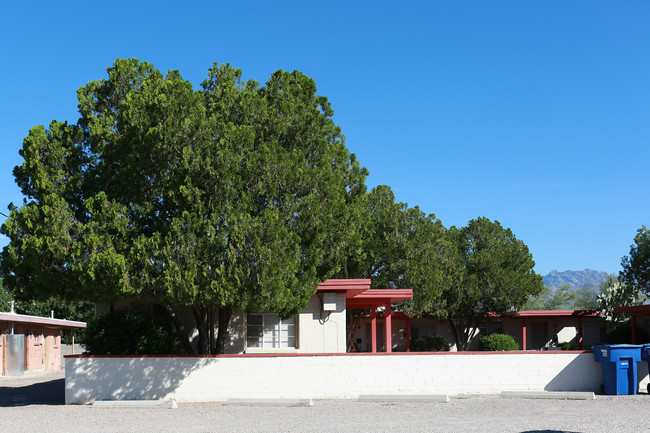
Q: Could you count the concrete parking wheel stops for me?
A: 4